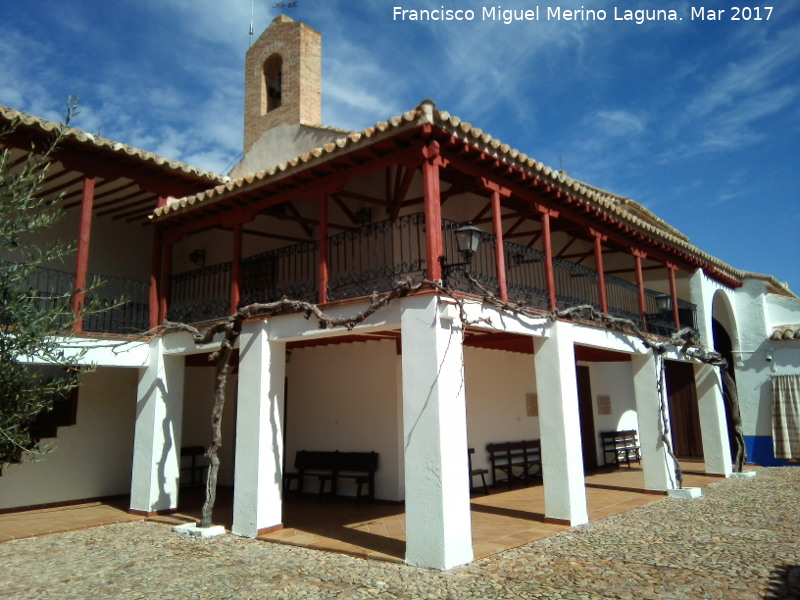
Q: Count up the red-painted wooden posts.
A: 11